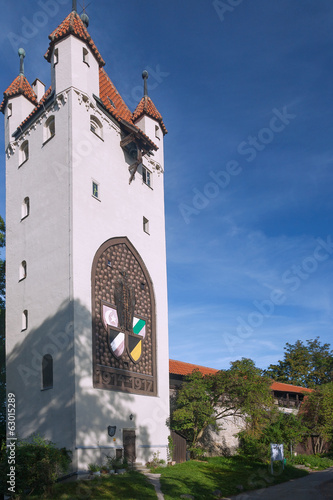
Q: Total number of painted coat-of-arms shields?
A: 4